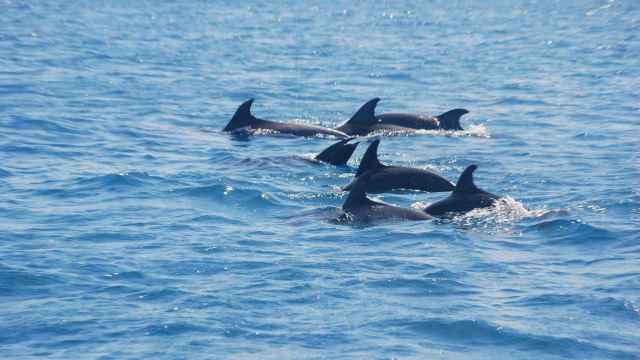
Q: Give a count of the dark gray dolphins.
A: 7